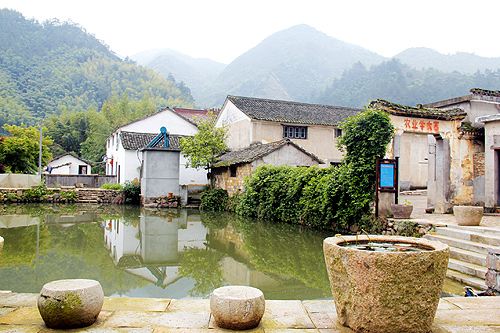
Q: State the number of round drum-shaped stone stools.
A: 2